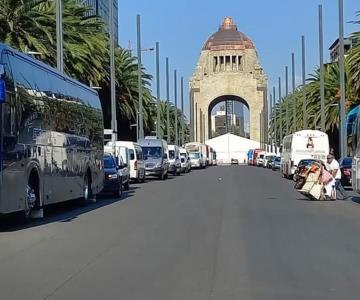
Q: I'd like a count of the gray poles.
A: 15